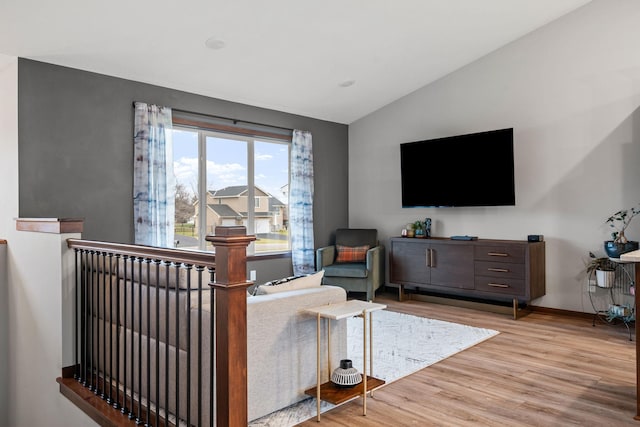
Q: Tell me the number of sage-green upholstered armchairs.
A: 1